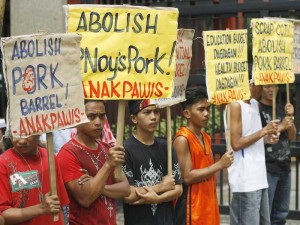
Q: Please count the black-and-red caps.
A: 1